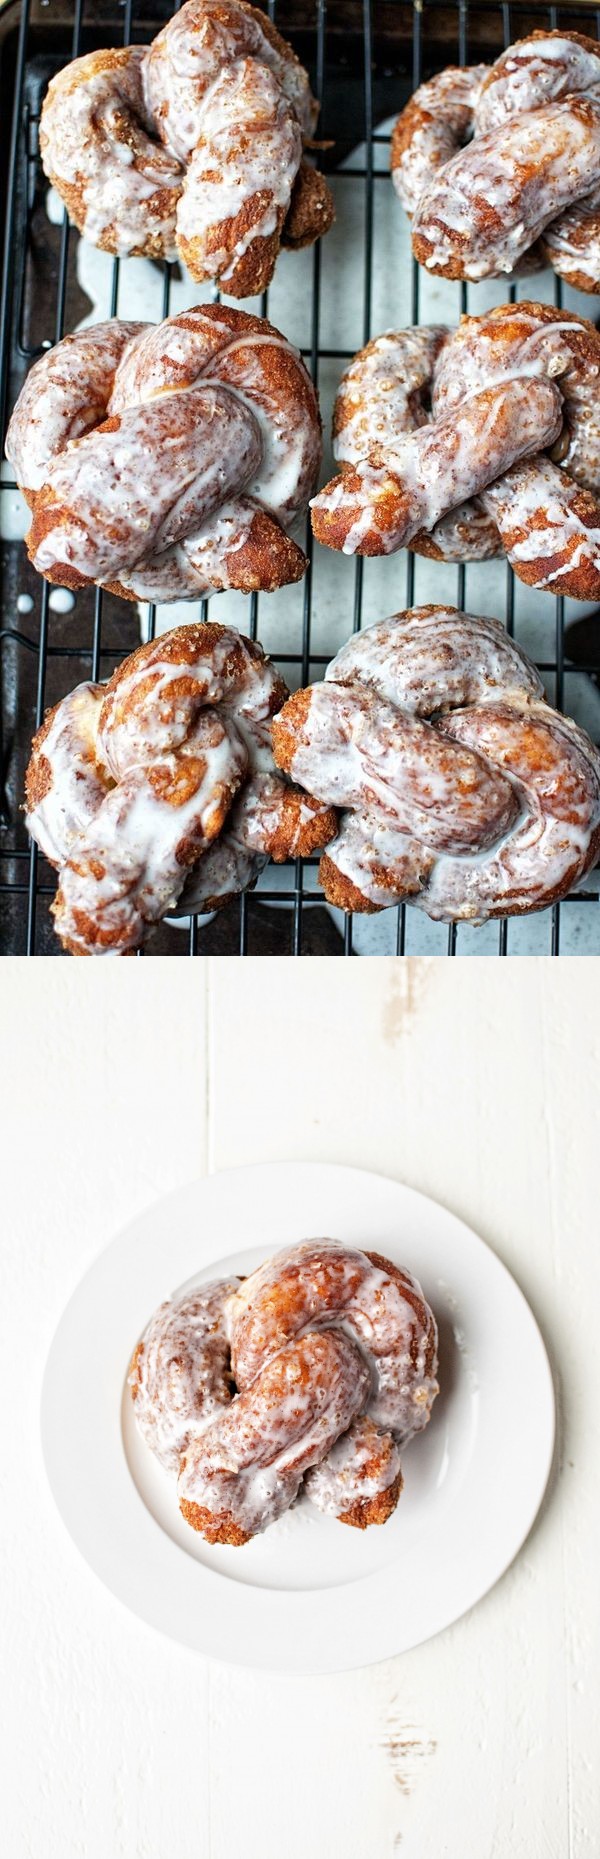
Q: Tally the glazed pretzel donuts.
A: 7